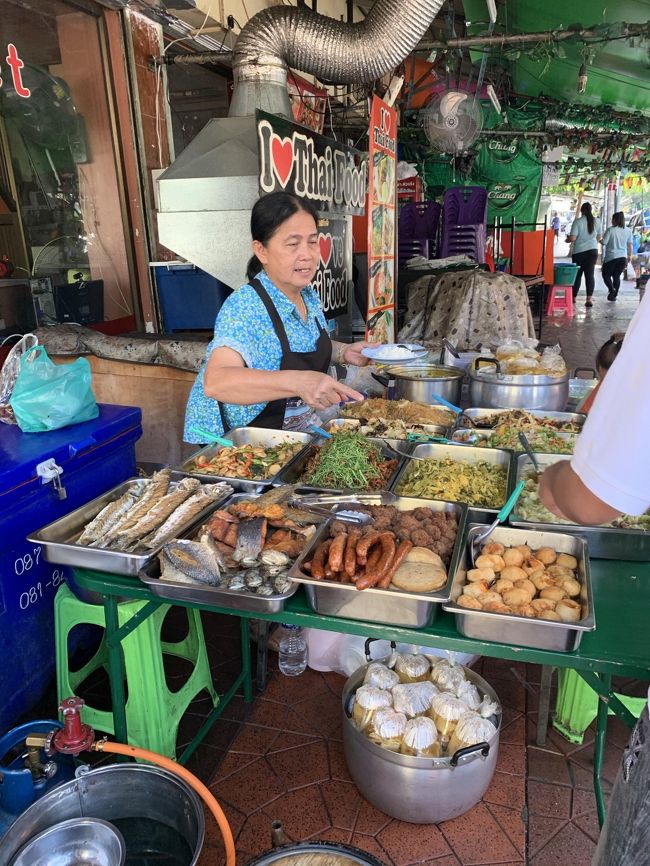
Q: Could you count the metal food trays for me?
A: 12